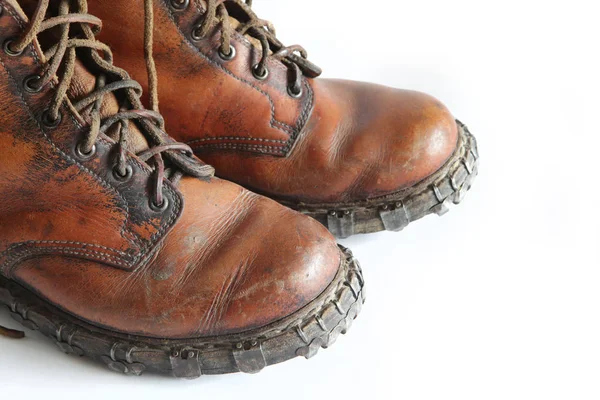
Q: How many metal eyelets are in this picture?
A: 11